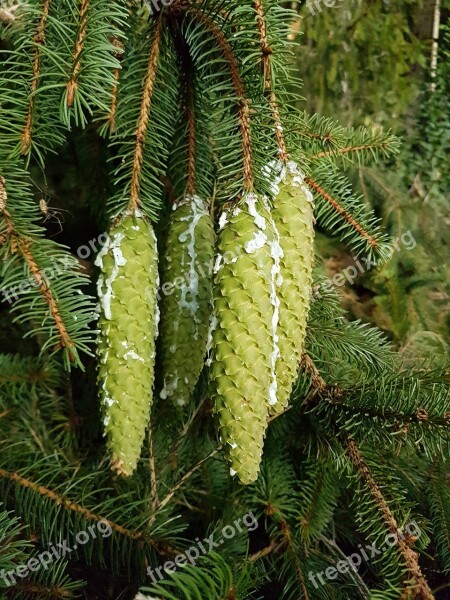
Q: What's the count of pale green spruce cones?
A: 4